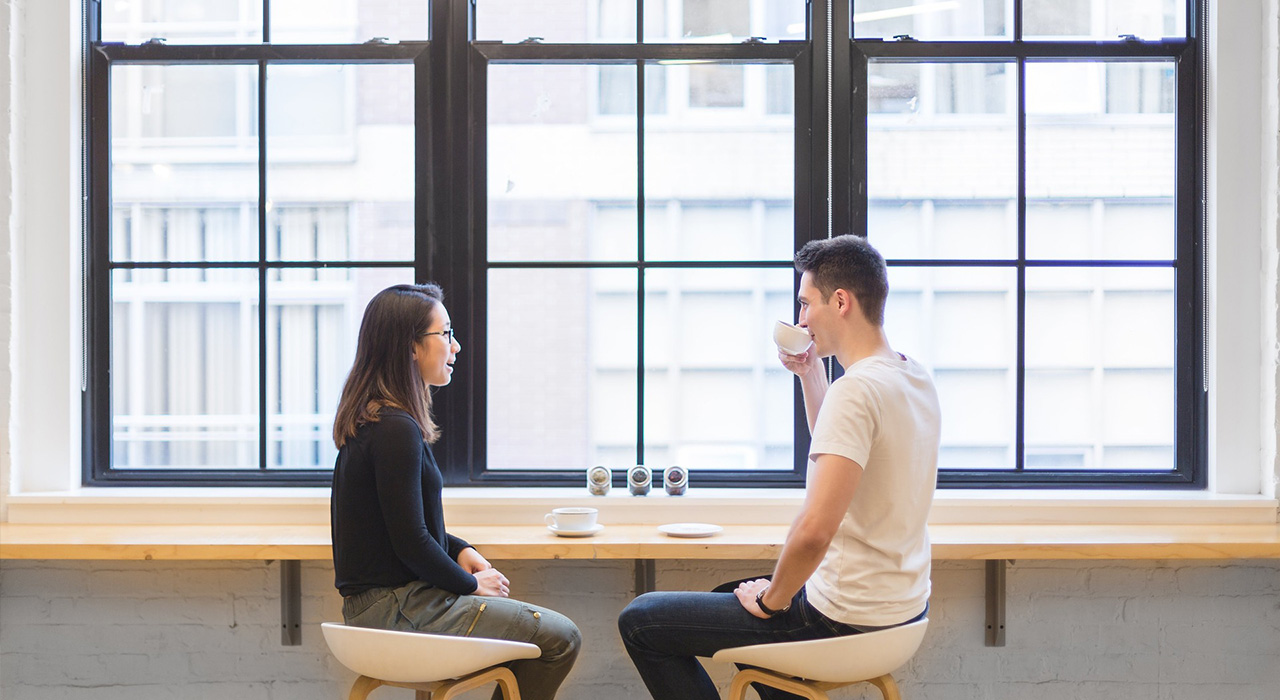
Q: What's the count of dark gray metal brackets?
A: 3